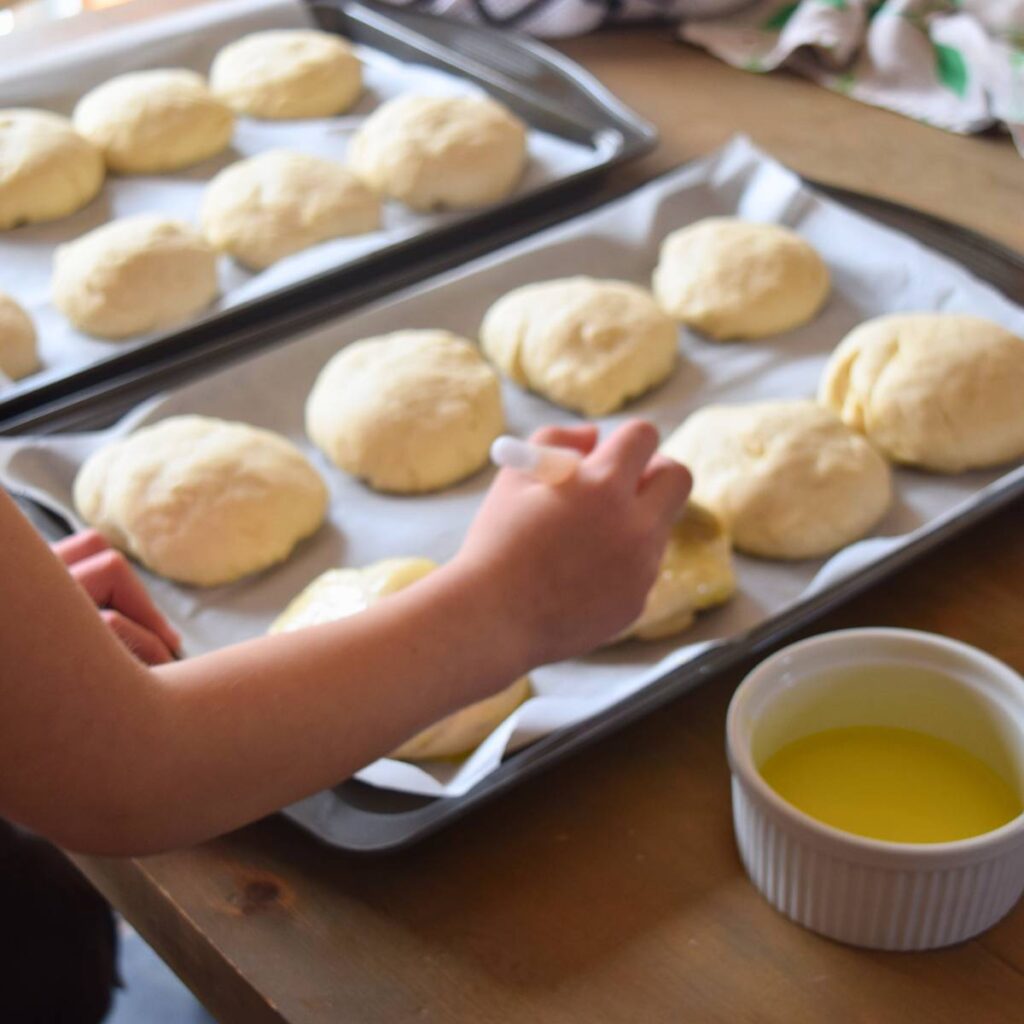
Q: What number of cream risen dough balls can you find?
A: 15